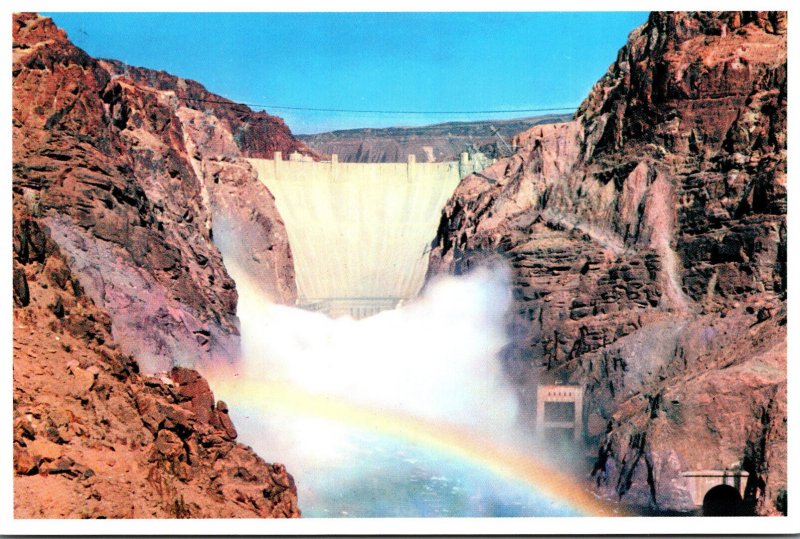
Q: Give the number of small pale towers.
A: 4